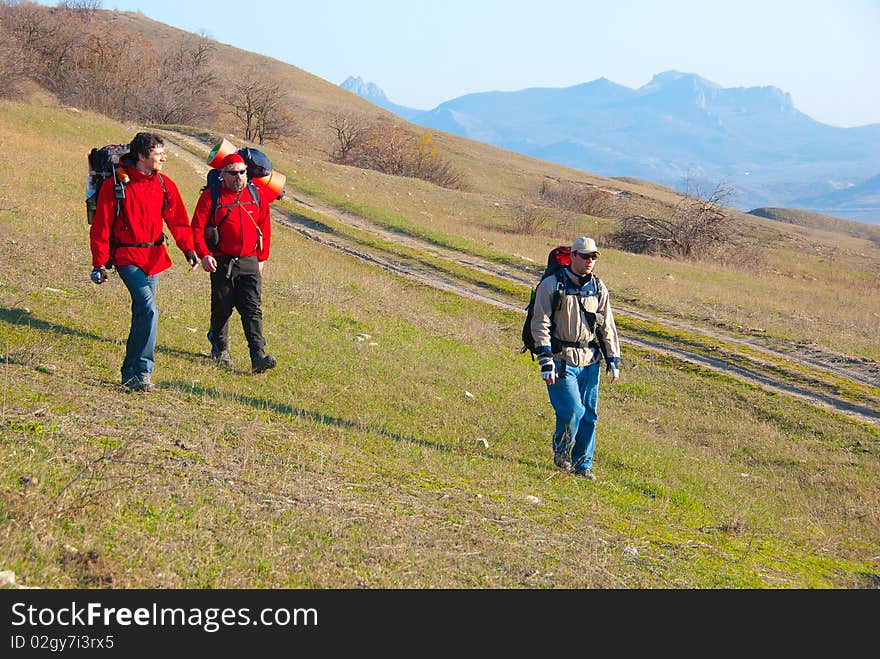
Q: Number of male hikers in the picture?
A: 3